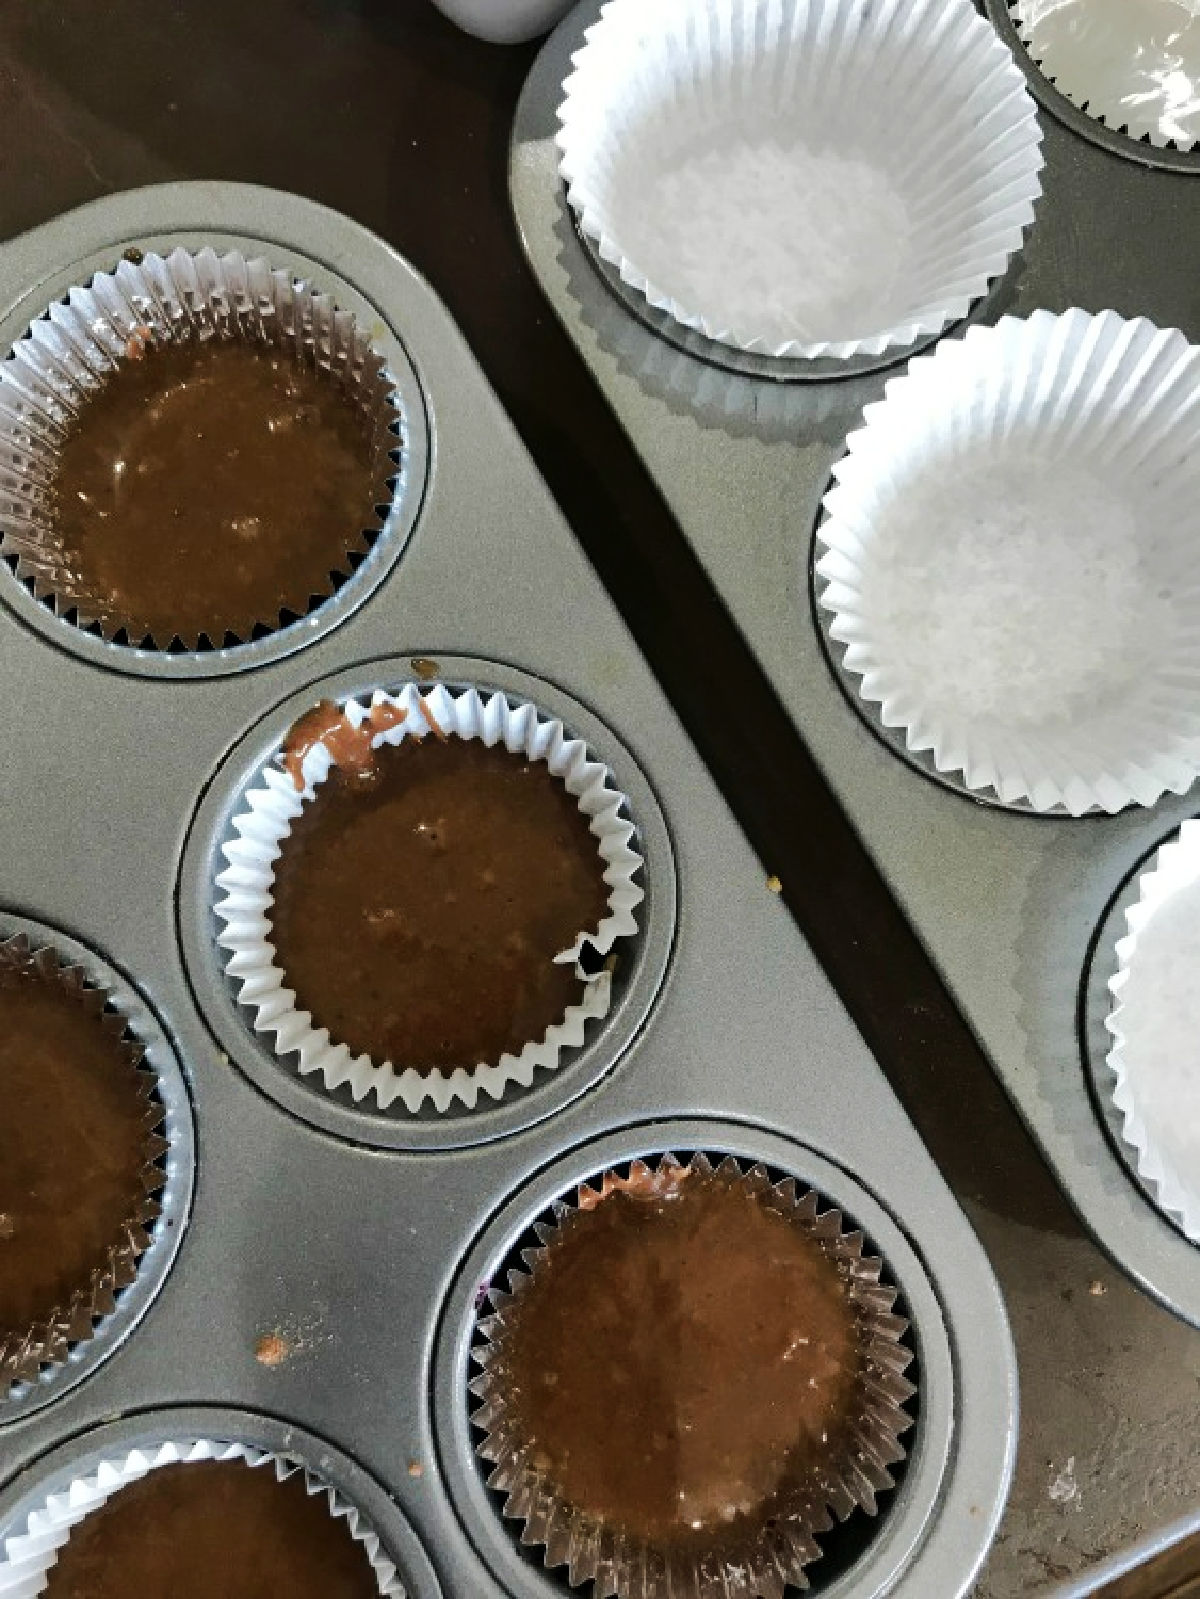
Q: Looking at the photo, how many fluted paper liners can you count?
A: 9